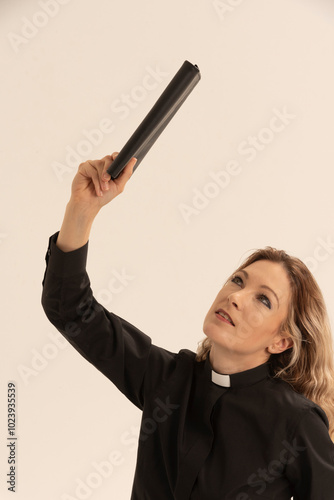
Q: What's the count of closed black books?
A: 1